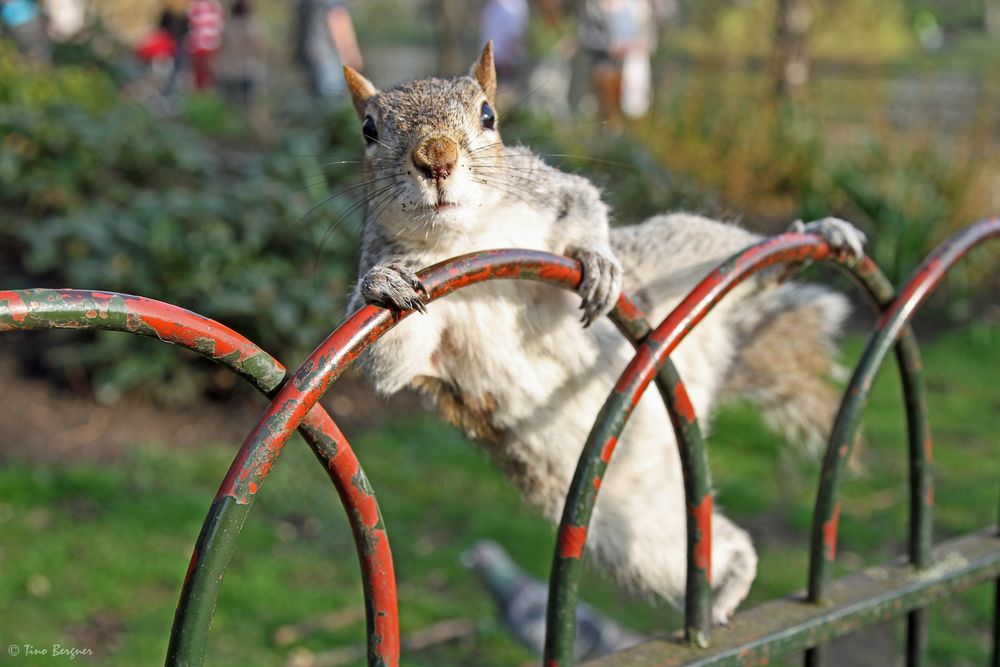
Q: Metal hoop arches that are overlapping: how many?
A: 4